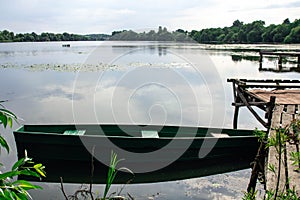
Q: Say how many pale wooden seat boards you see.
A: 3